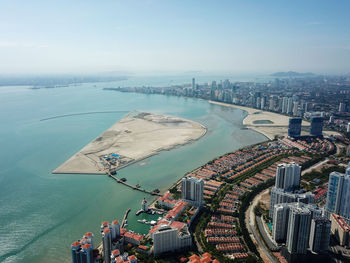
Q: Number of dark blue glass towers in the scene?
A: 2